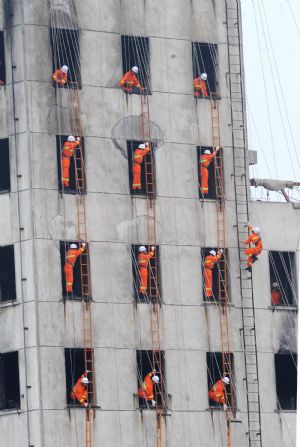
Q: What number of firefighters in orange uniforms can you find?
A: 14